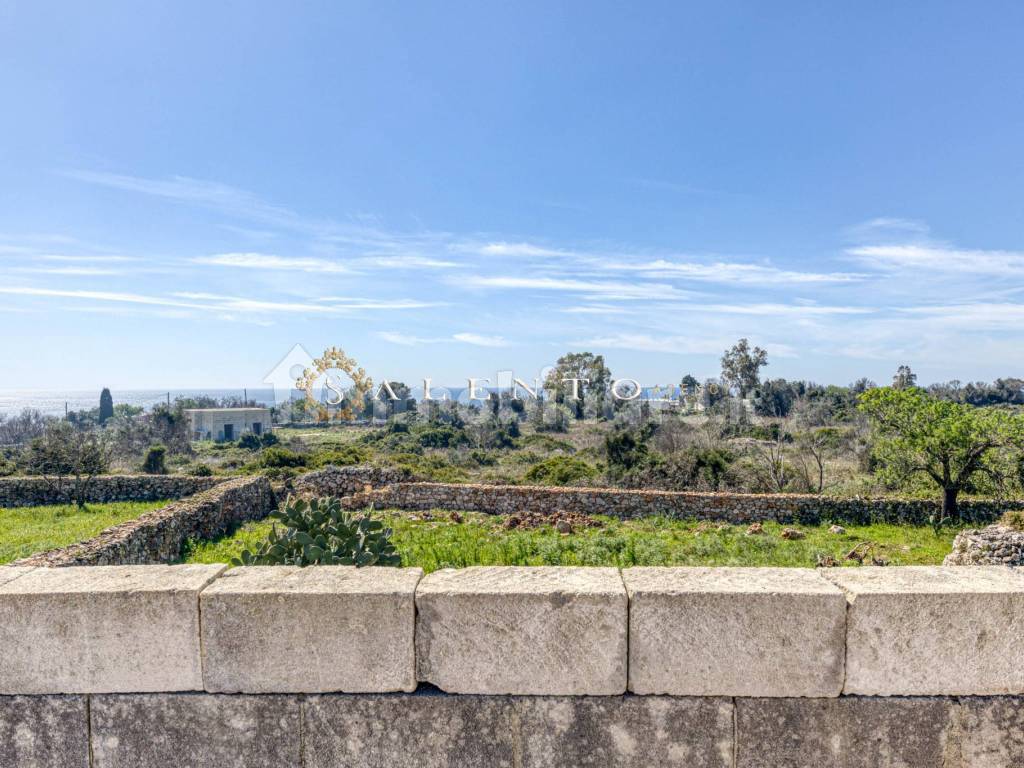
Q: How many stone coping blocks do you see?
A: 5